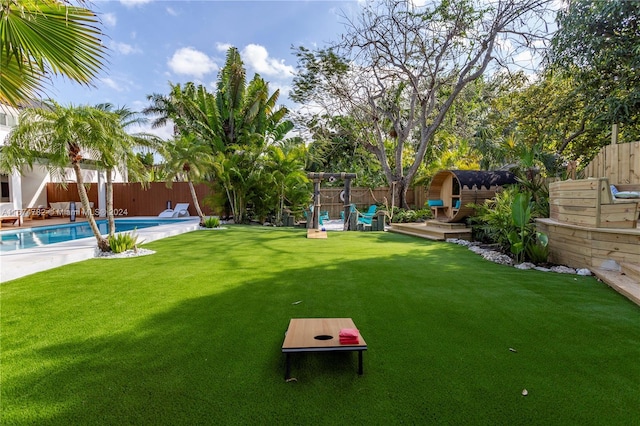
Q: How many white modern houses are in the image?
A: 1